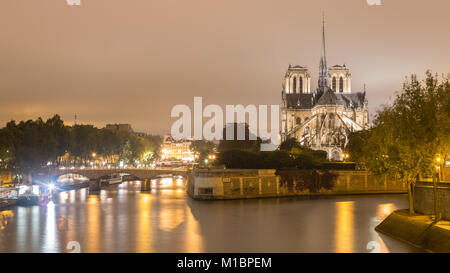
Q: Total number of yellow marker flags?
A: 0